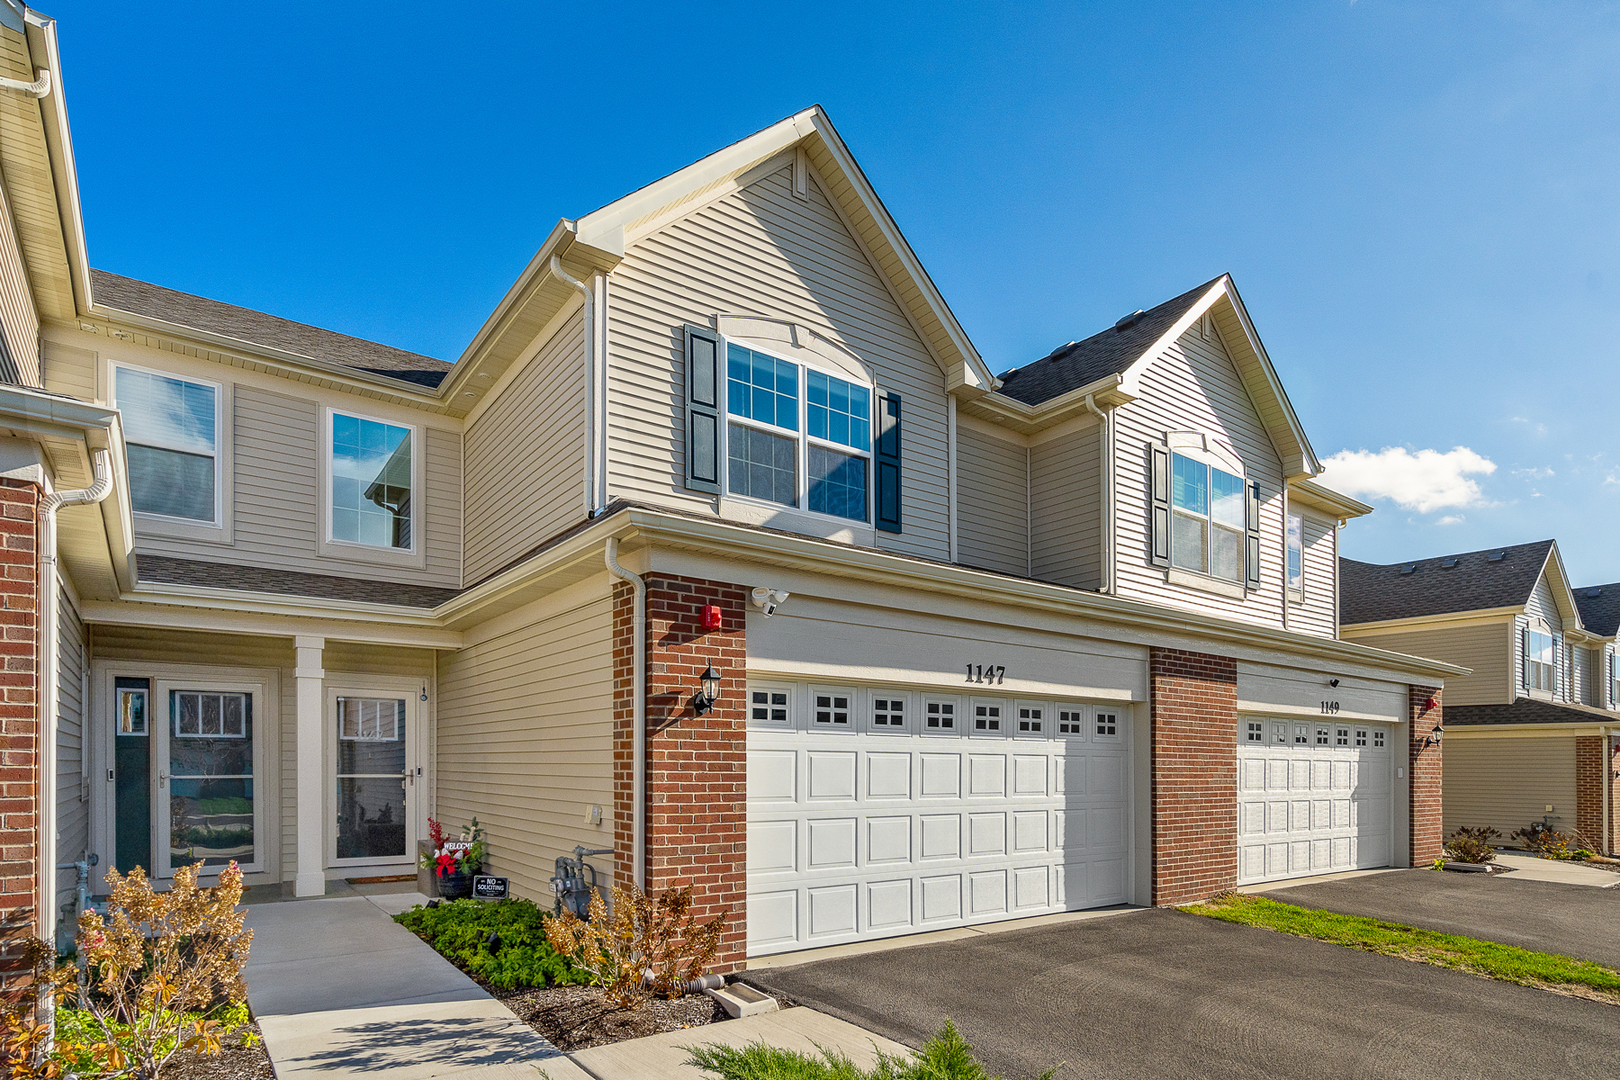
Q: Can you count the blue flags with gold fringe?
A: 0